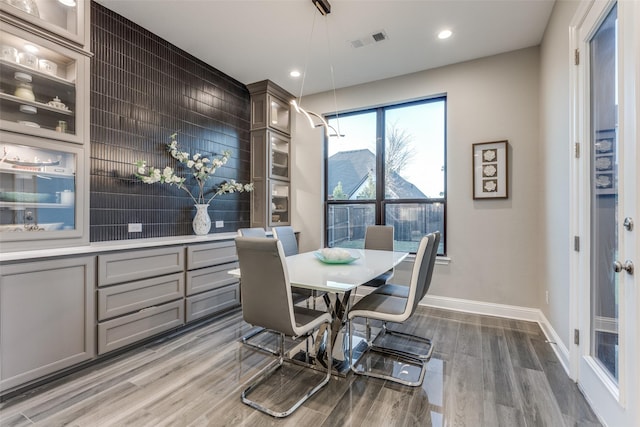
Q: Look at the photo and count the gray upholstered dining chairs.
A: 6